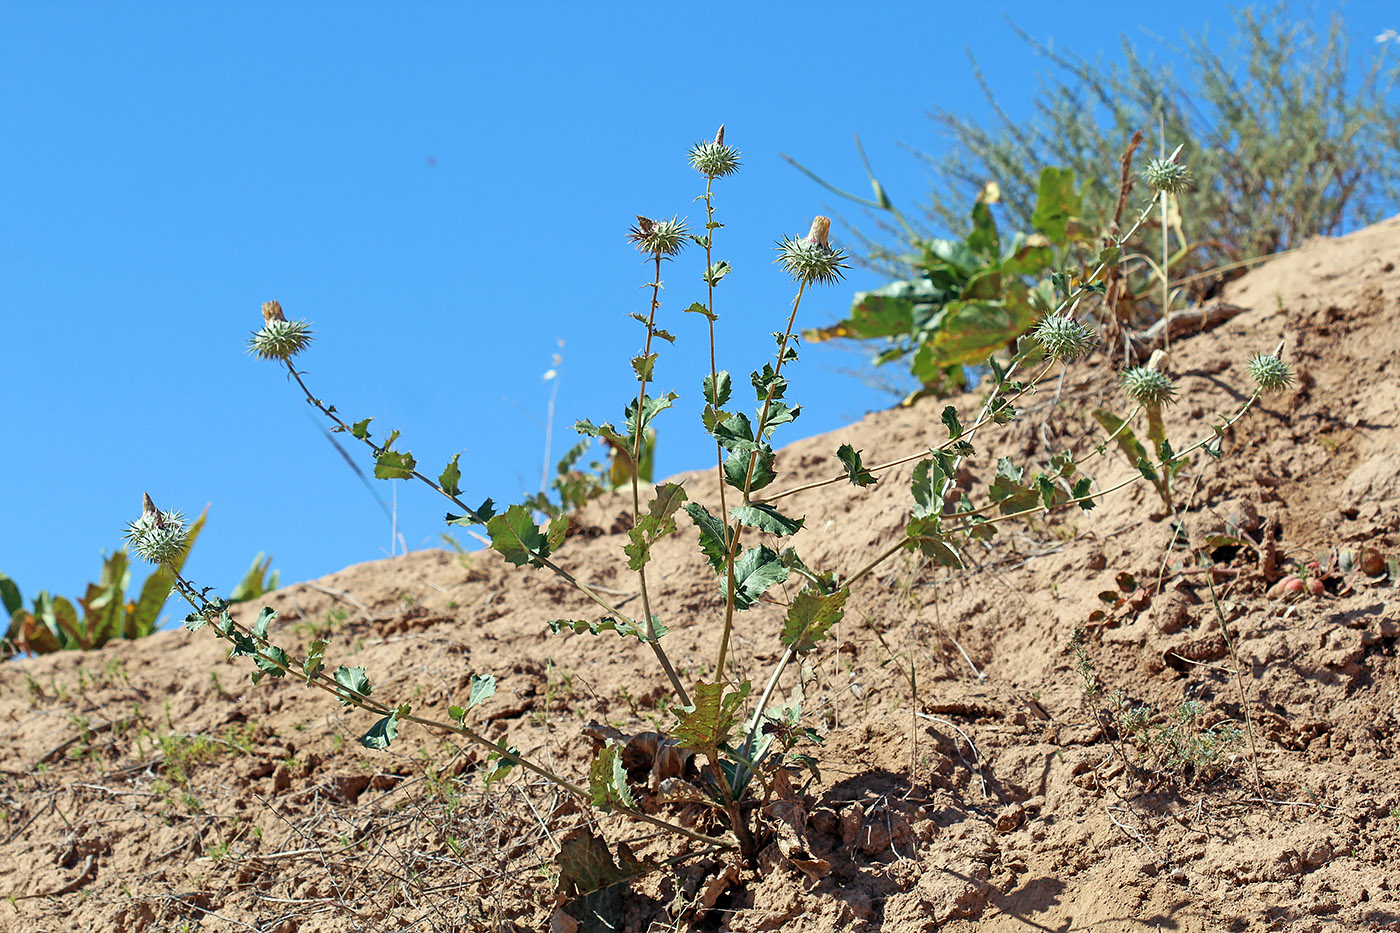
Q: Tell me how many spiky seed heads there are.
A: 9